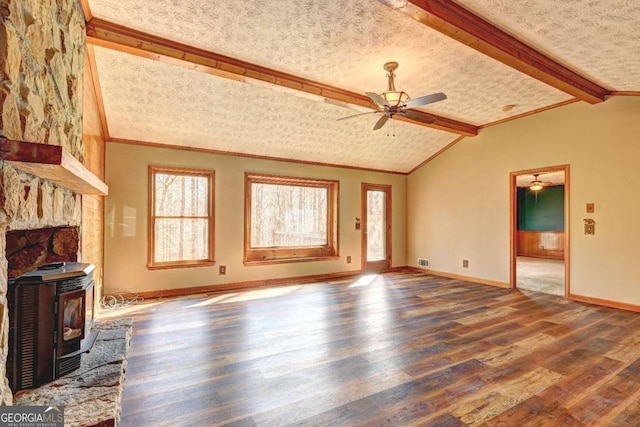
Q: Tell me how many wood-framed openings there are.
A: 4